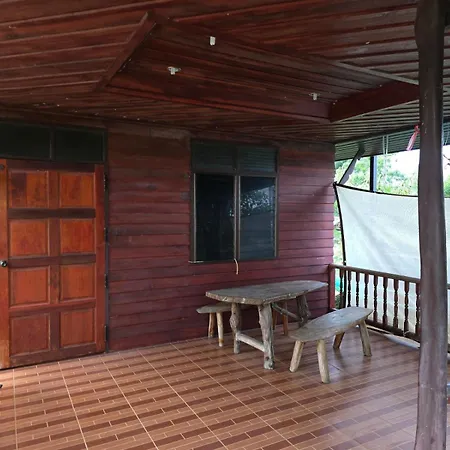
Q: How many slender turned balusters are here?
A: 9